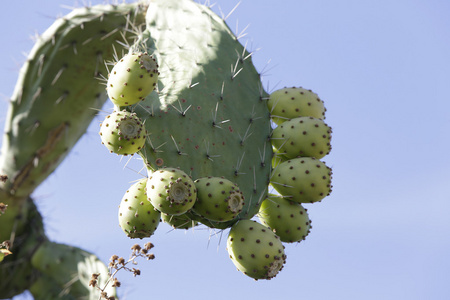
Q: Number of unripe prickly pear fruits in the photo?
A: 11